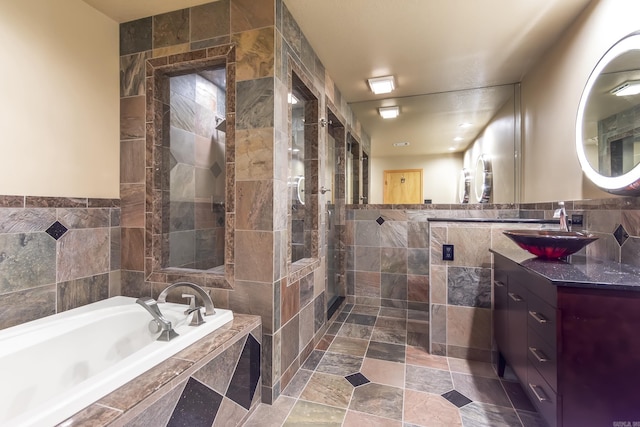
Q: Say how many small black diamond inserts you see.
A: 5